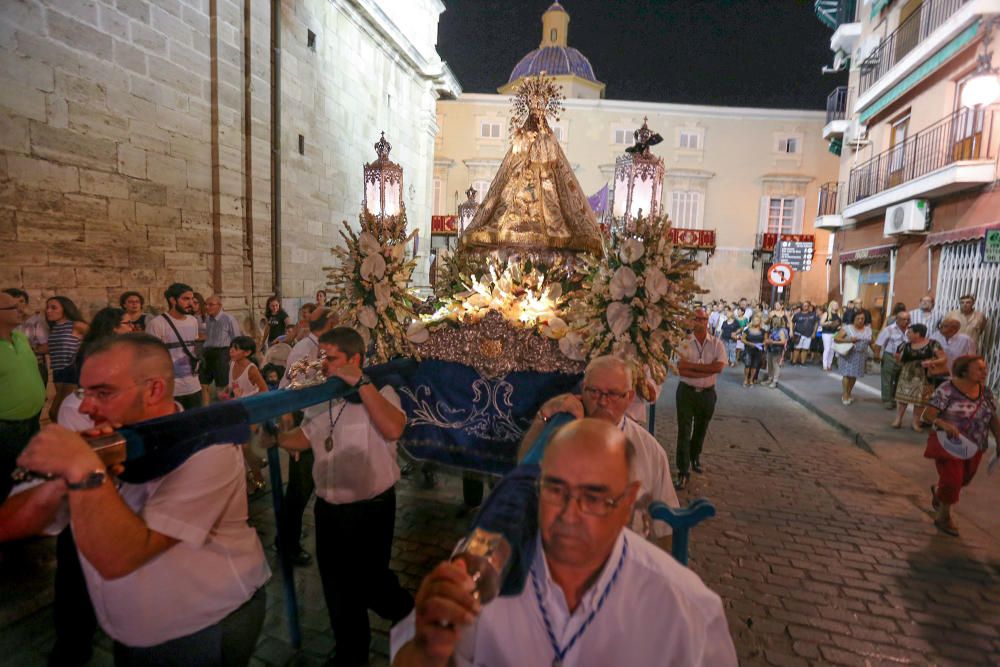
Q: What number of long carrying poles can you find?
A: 2